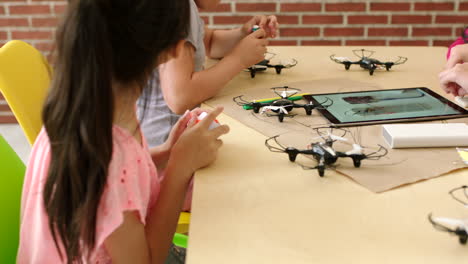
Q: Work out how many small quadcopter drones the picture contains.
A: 5